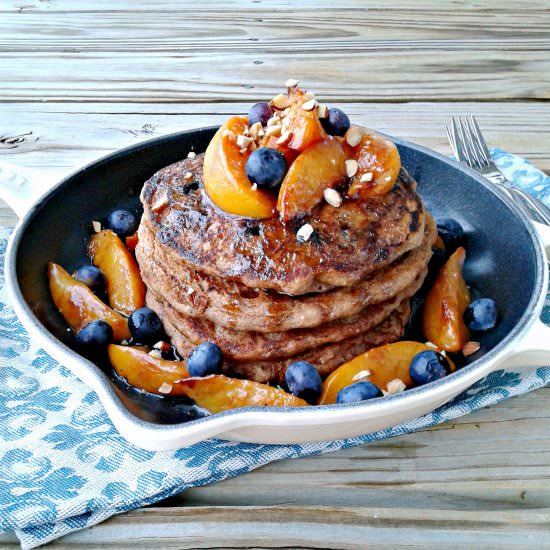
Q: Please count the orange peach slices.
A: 10